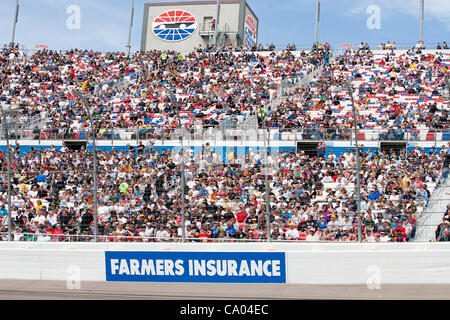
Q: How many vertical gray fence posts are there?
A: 5